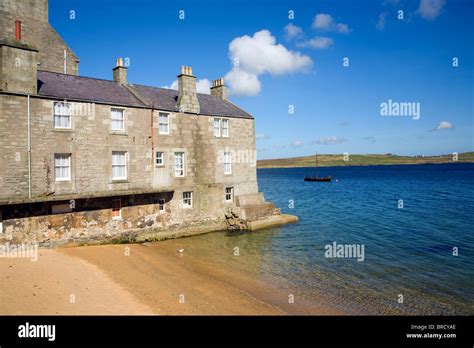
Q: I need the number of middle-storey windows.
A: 5